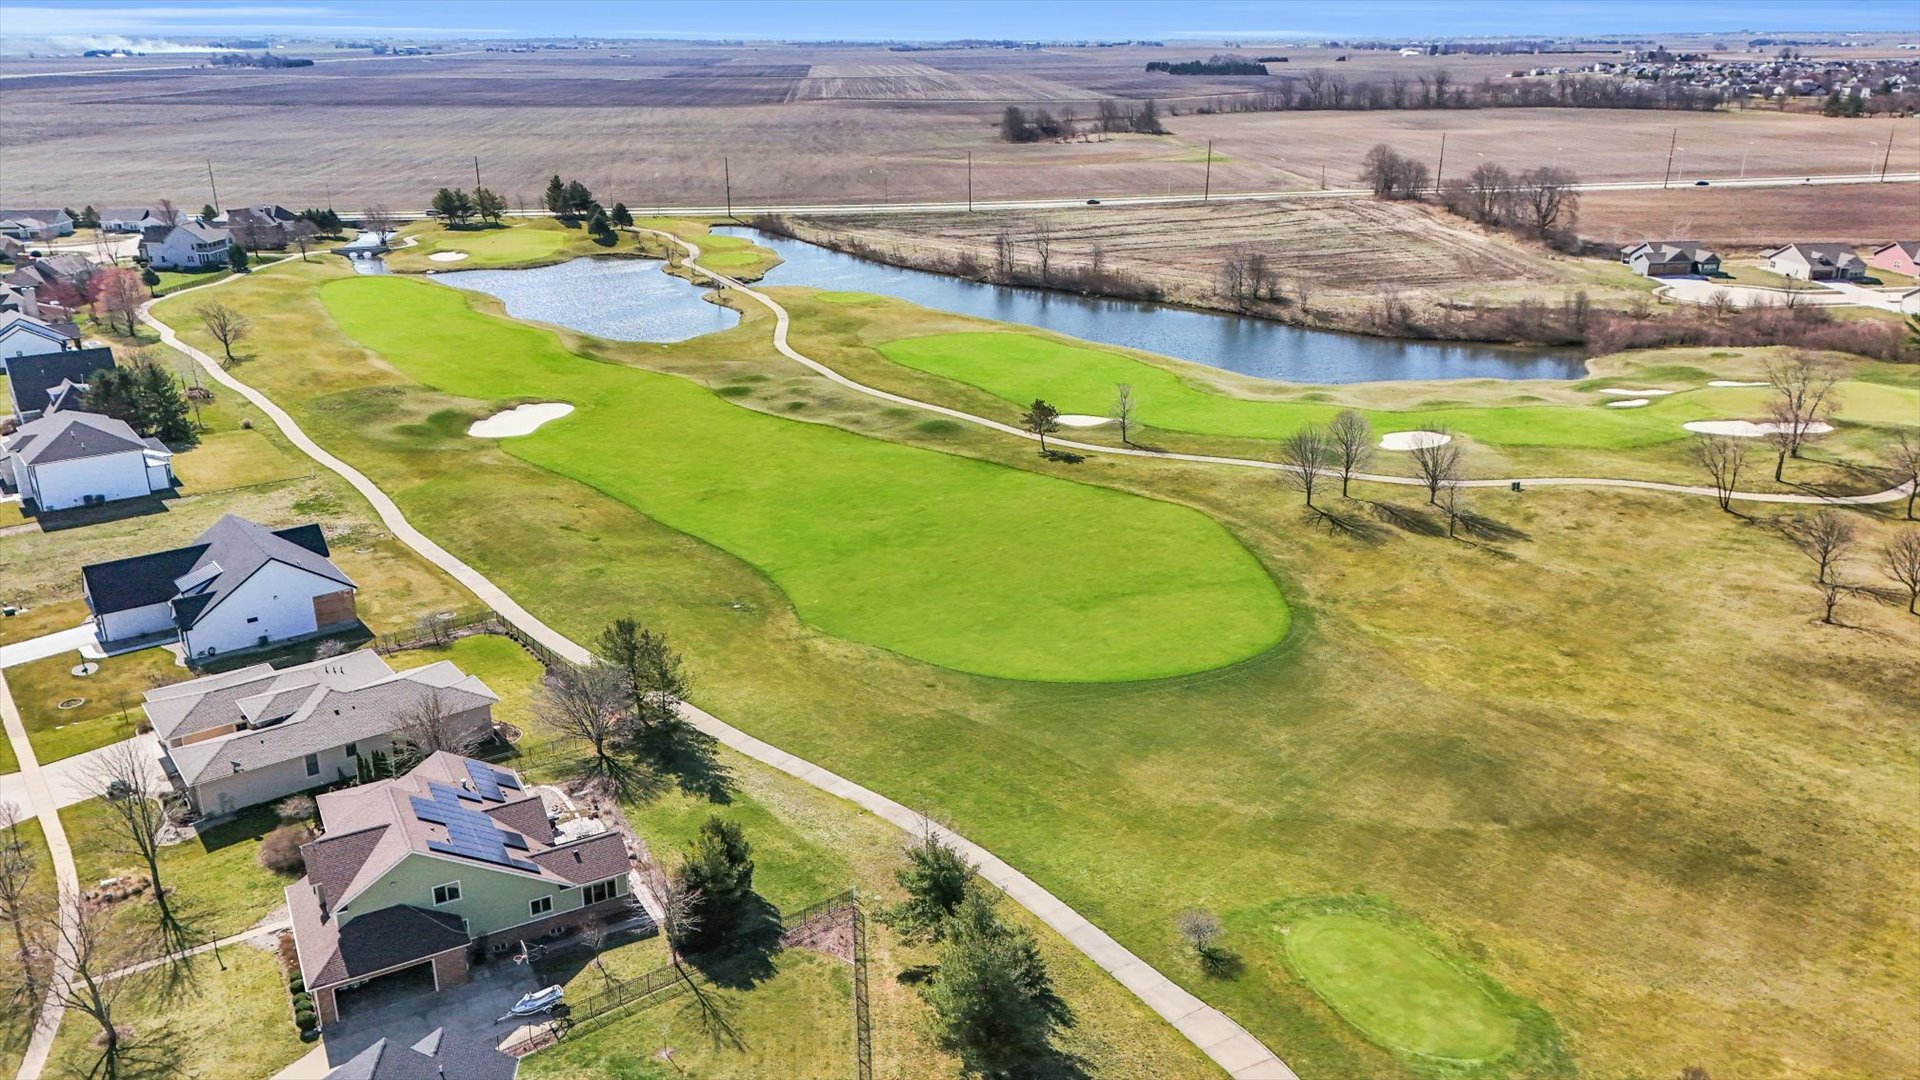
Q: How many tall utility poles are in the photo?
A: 8